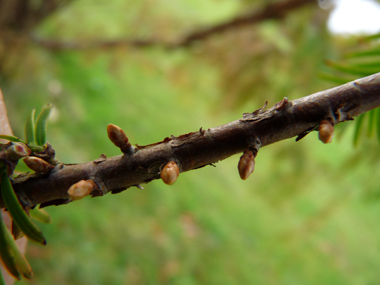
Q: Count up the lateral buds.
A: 6